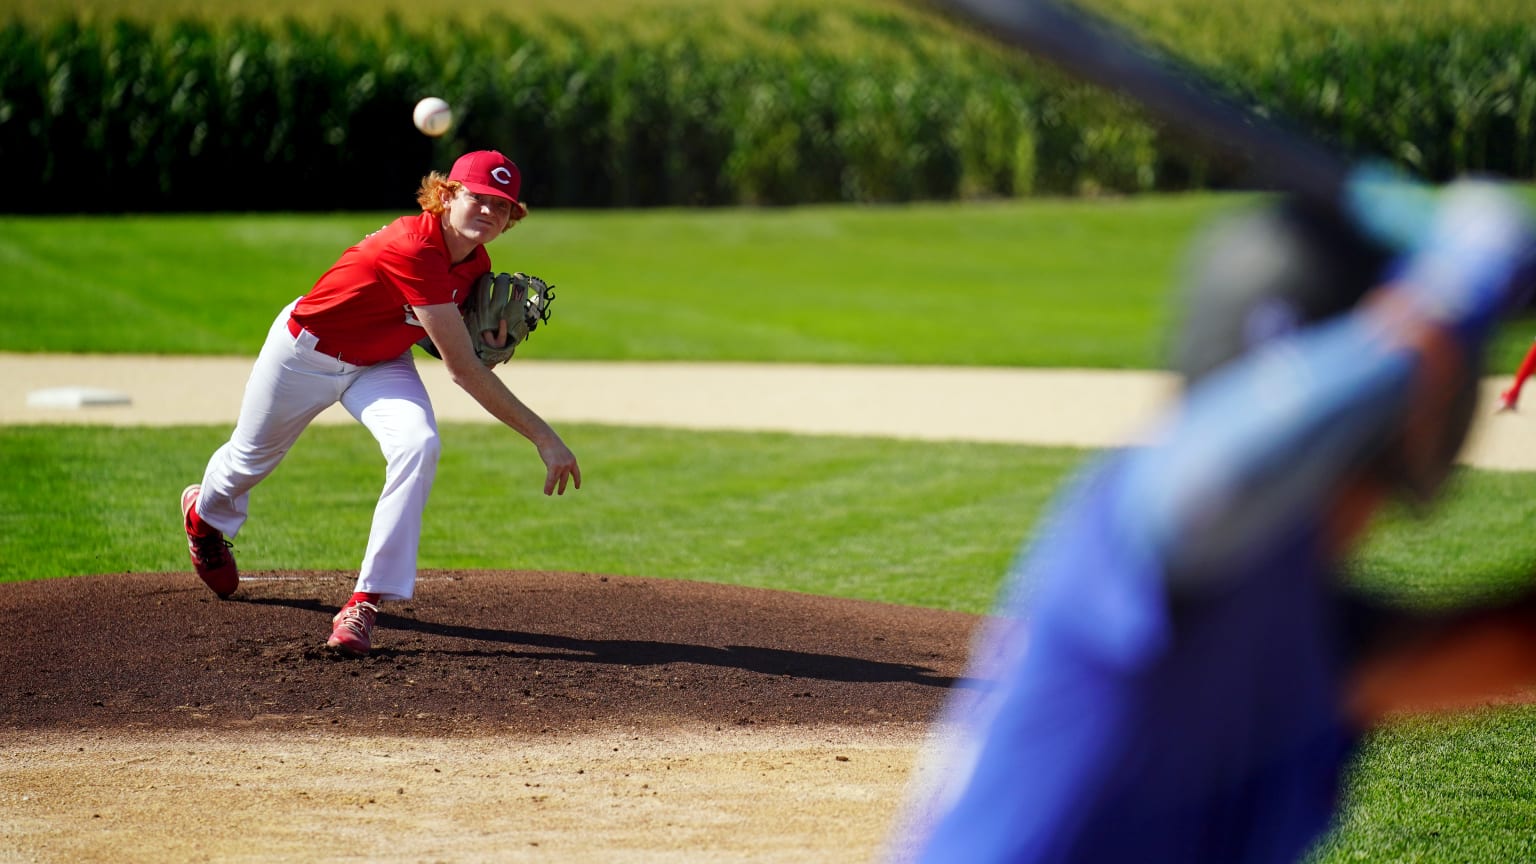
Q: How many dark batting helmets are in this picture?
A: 1